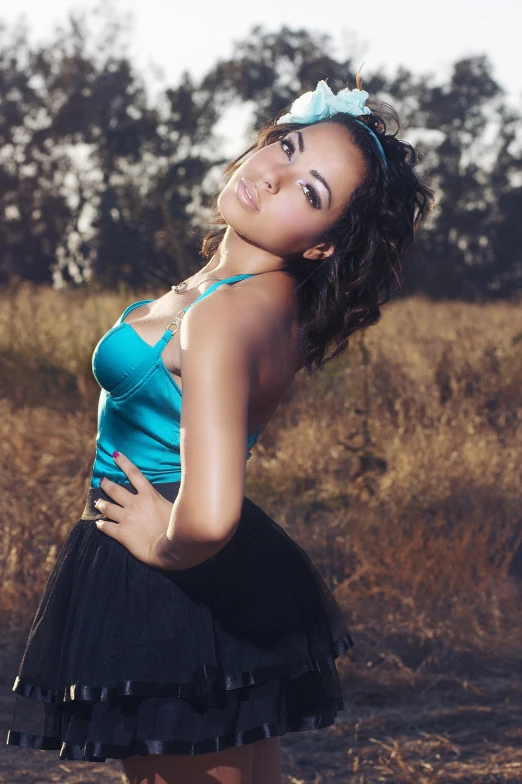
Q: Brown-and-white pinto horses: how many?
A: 0